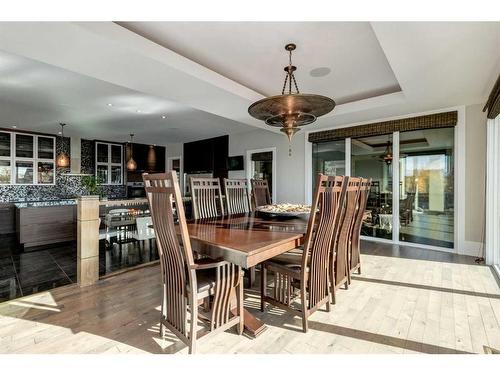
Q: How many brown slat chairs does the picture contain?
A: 7